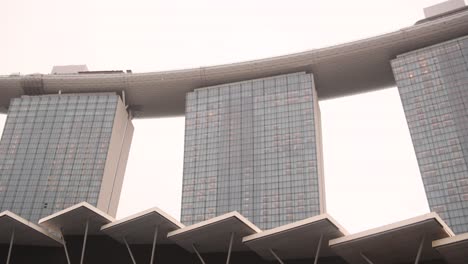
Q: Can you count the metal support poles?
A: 11